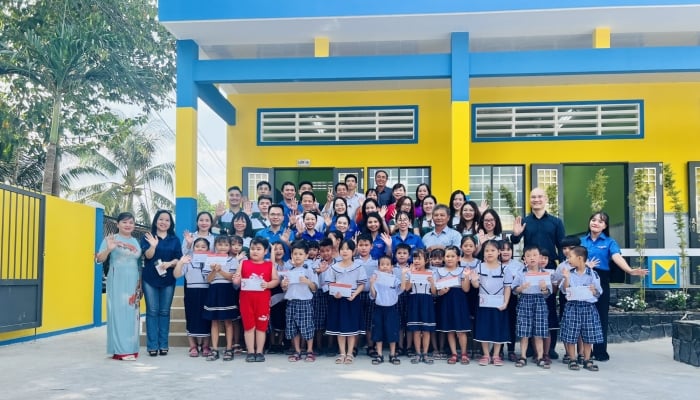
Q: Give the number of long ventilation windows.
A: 2